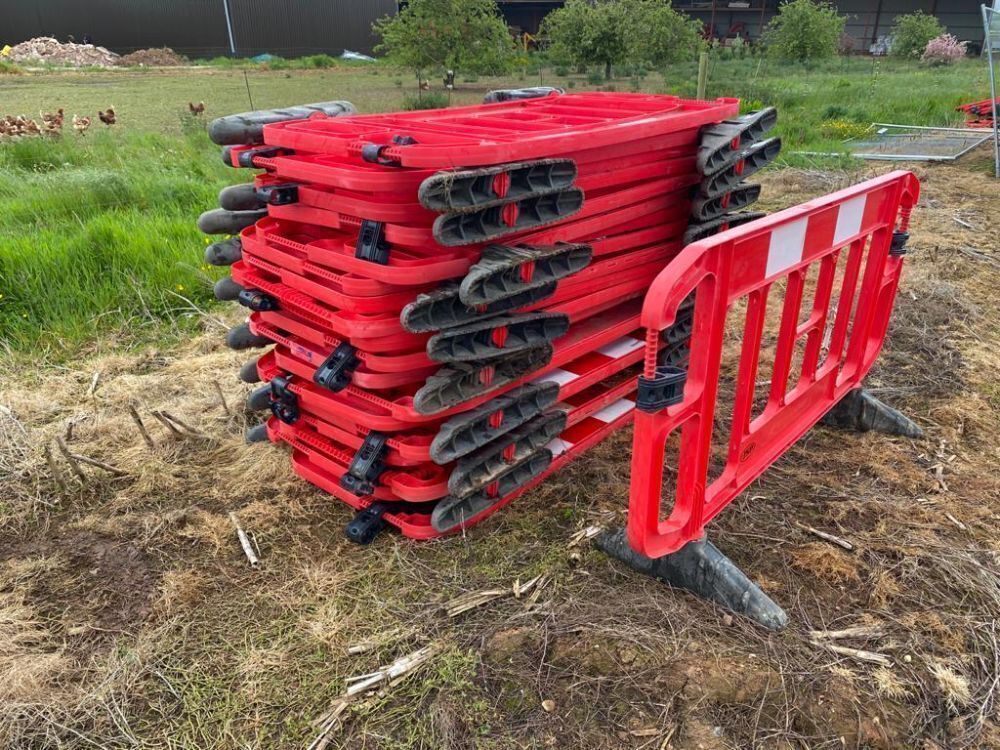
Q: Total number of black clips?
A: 11